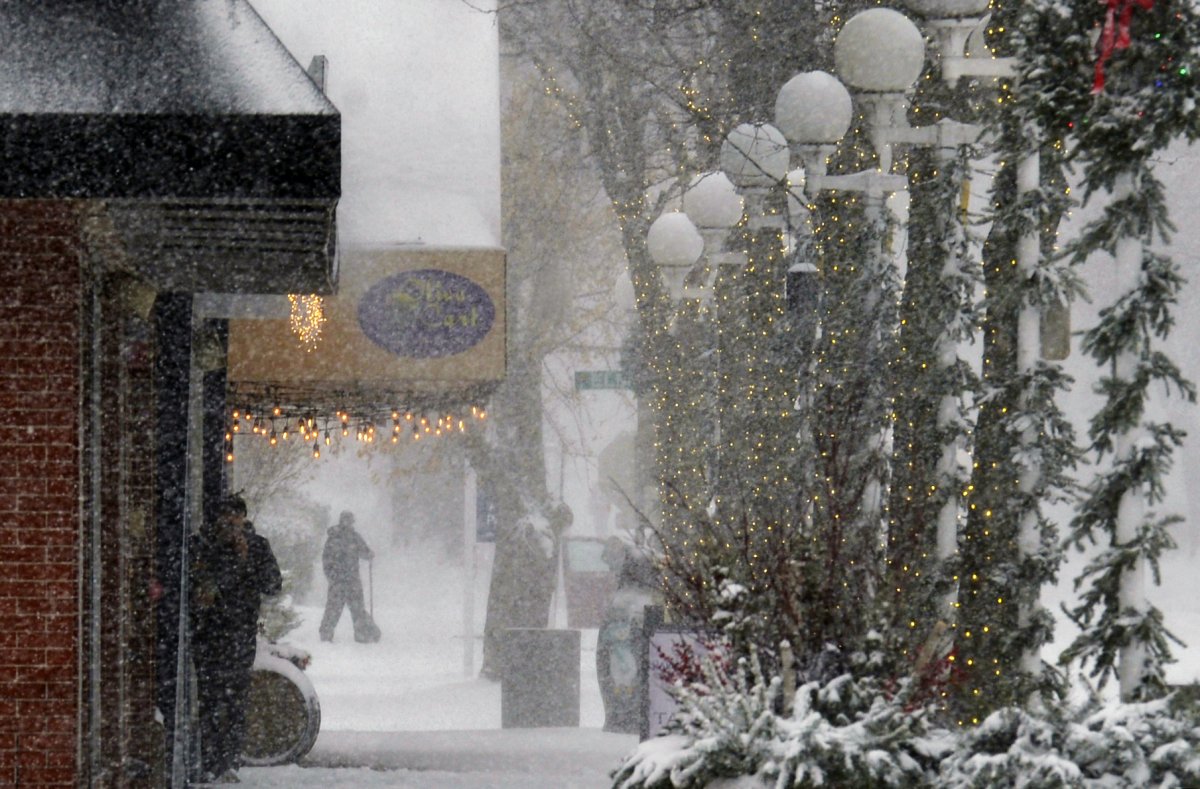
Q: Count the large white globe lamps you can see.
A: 6